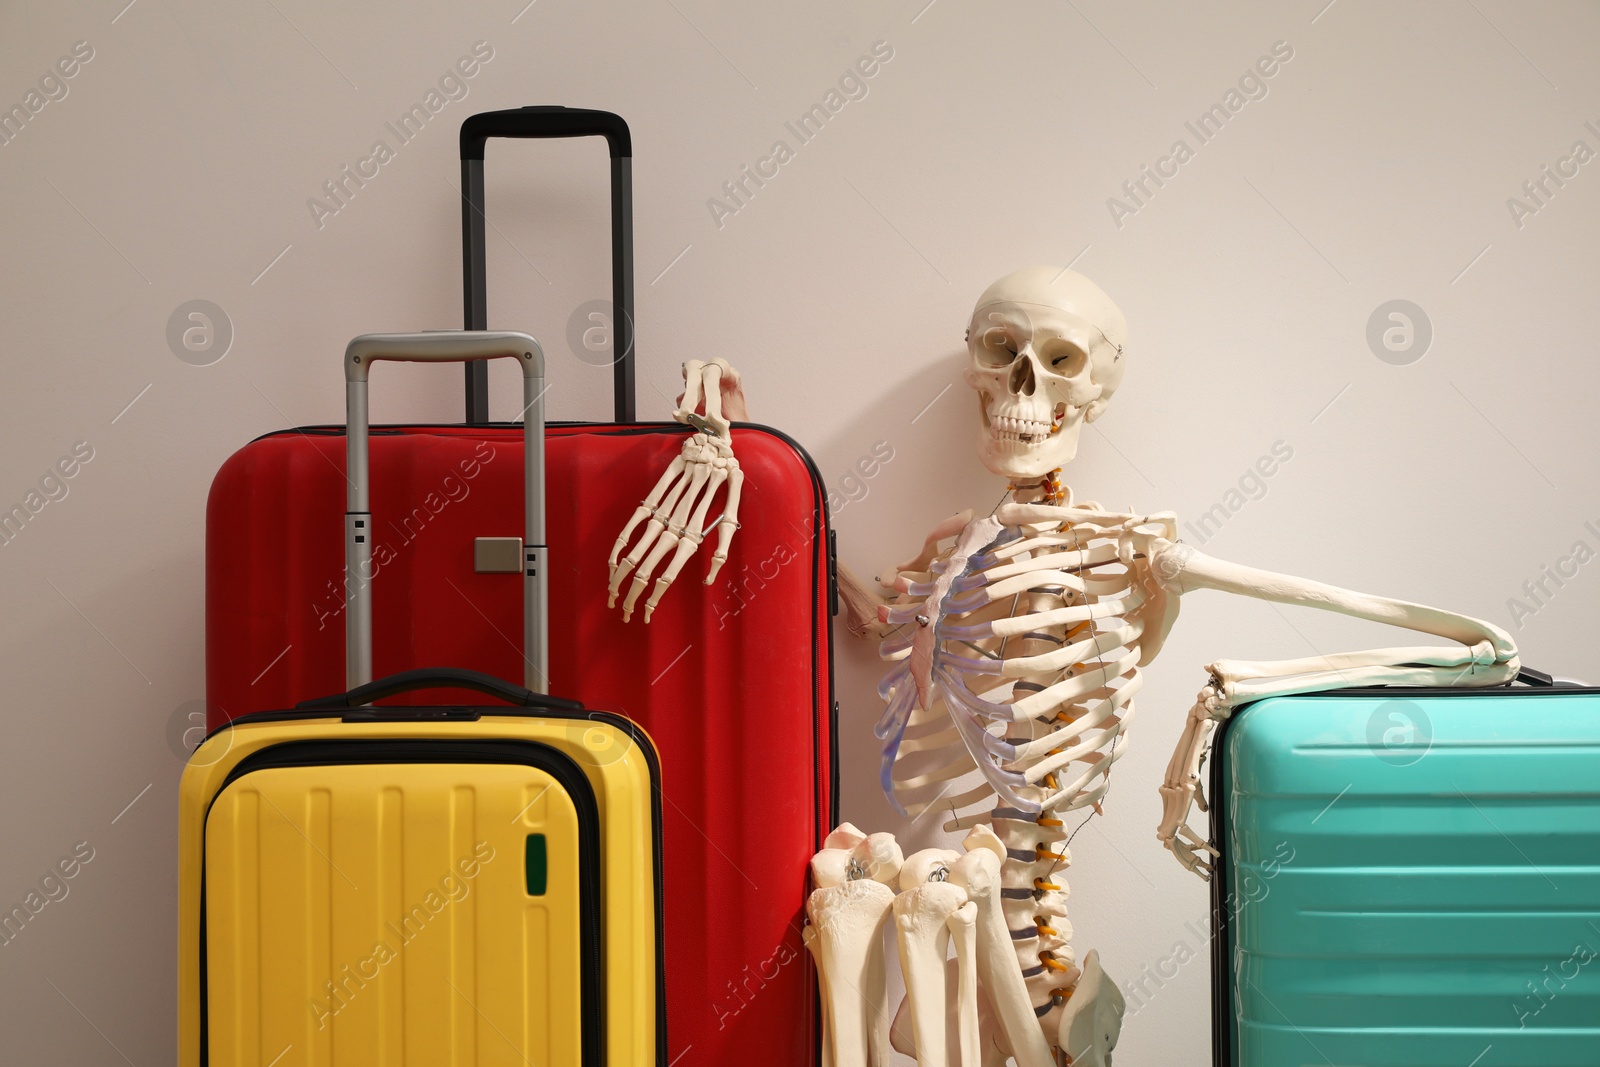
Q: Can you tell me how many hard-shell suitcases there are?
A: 3